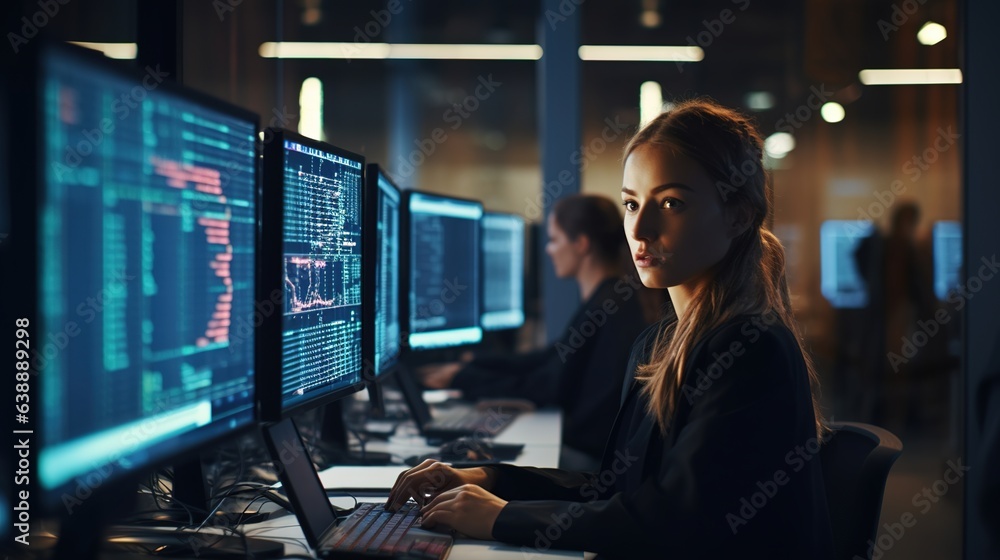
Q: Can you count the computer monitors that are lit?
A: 7